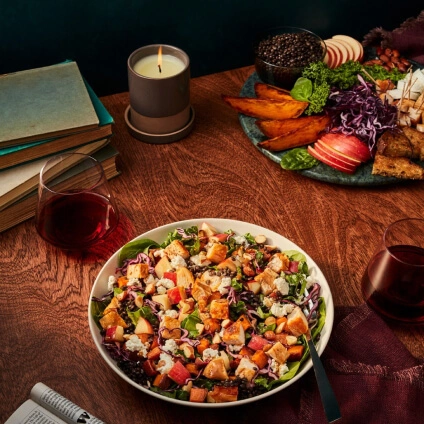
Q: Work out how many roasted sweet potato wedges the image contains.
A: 4